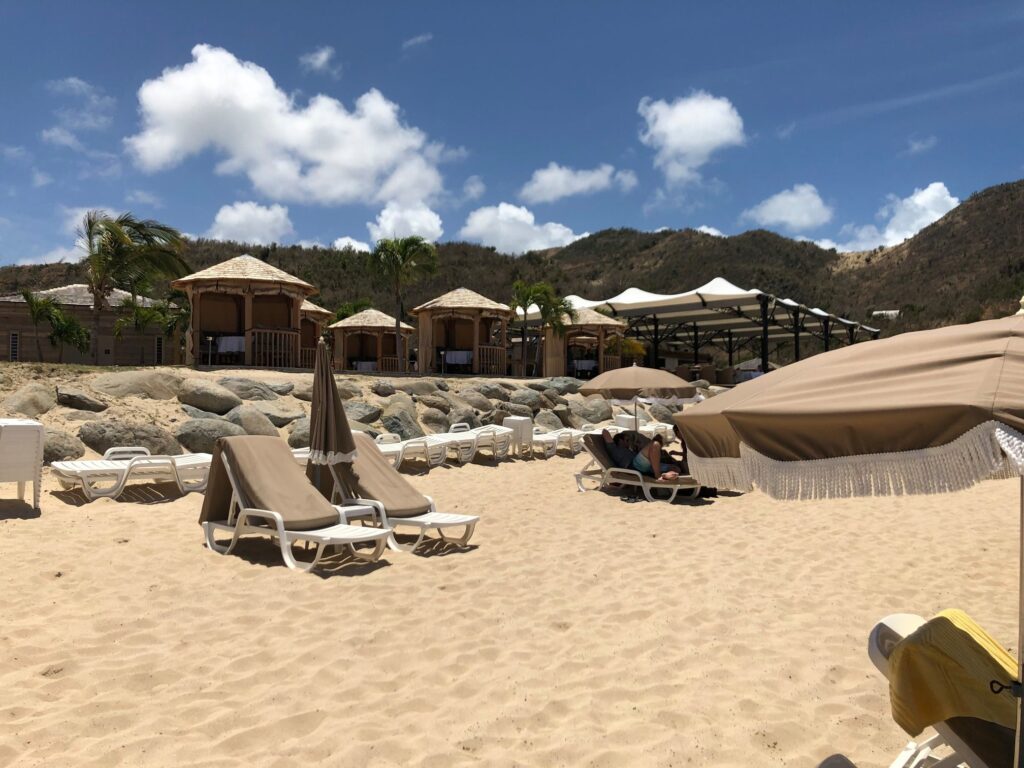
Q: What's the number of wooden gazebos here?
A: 5